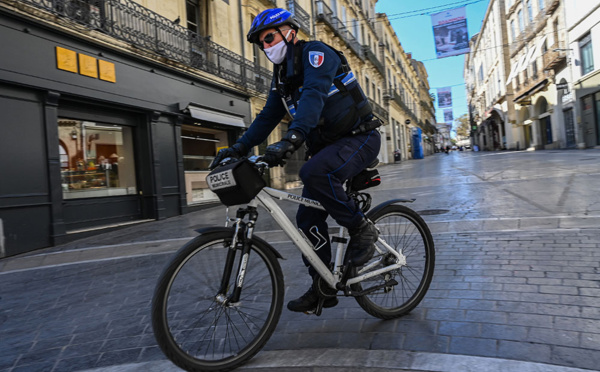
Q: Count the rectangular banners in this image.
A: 3